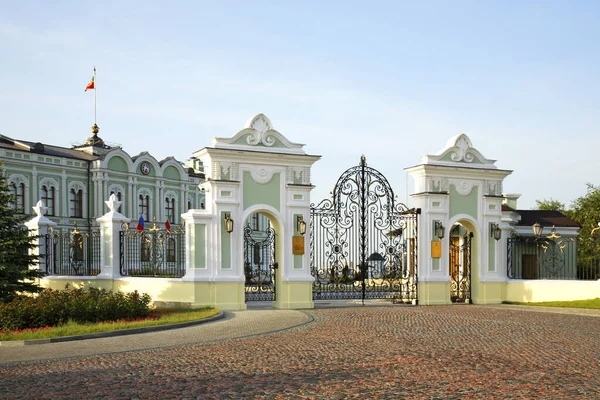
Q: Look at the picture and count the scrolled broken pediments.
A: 2